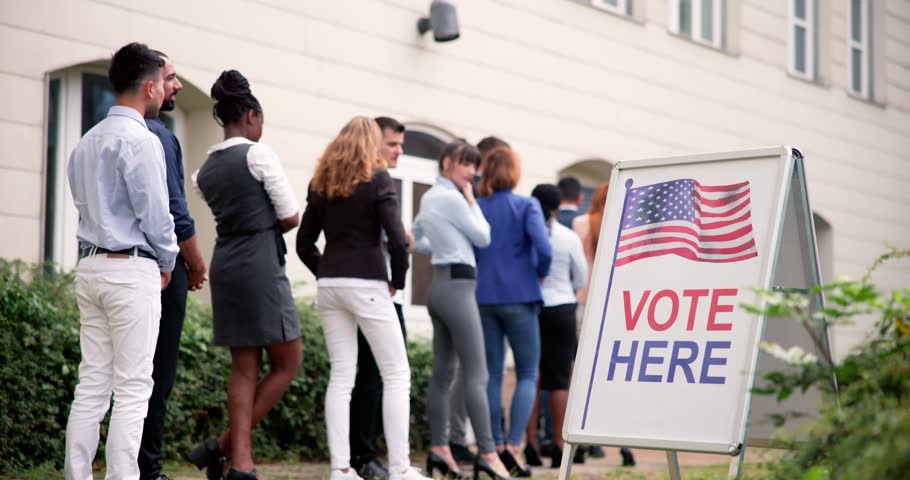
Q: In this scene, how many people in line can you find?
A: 11